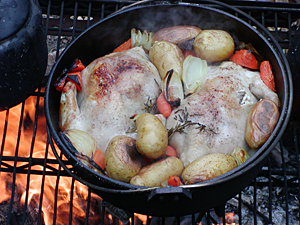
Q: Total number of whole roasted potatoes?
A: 8